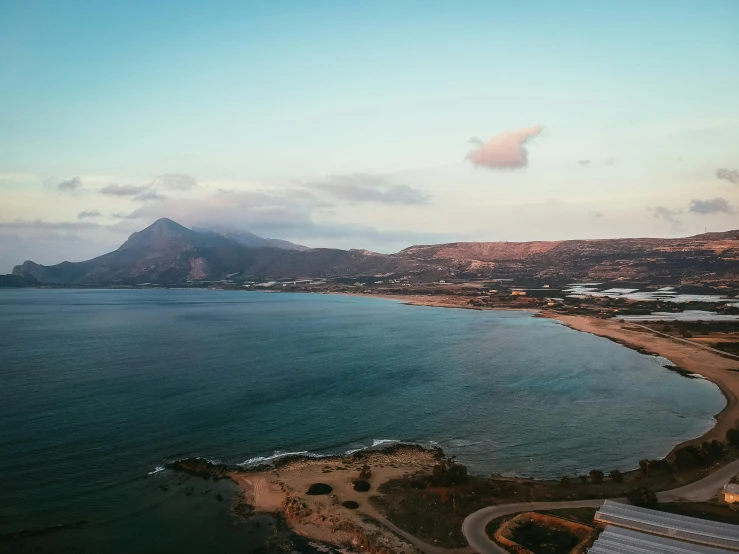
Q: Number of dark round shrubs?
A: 3